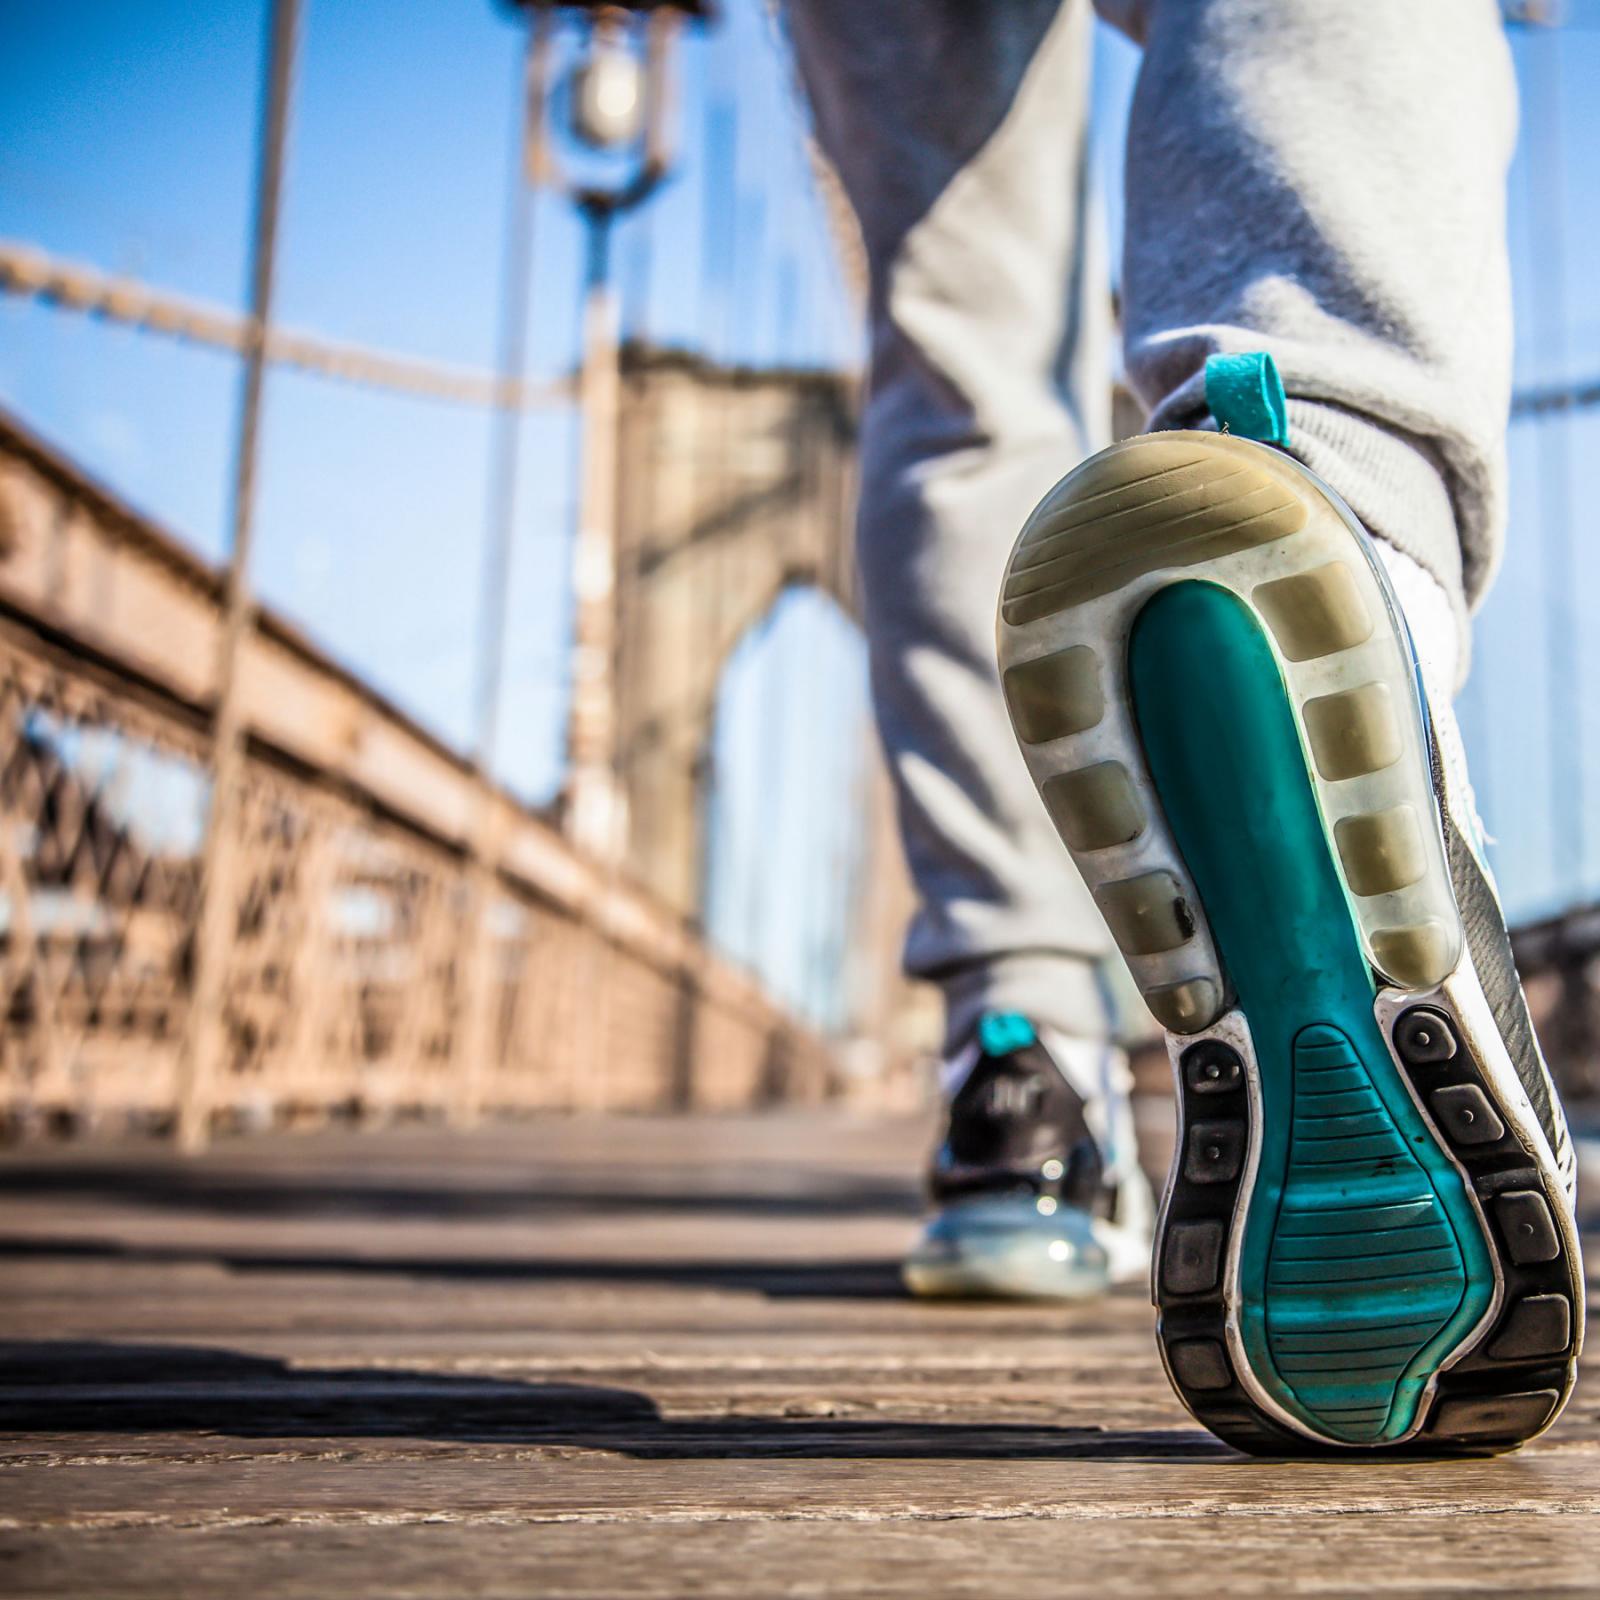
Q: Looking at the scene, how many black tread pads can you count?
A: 9